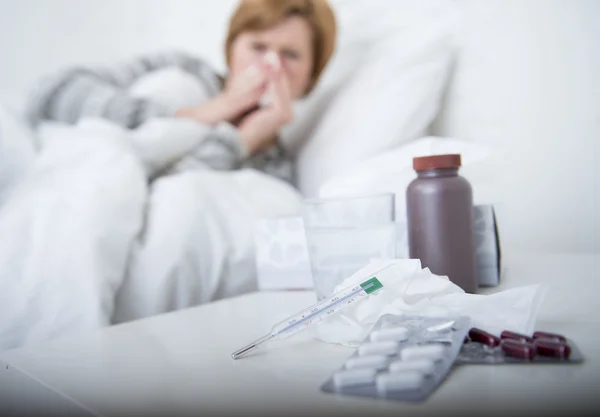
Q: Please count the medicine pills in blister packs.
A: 12